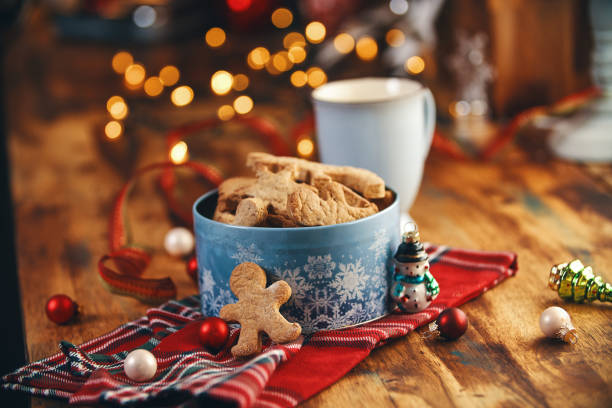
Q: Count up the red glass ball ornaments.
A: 4